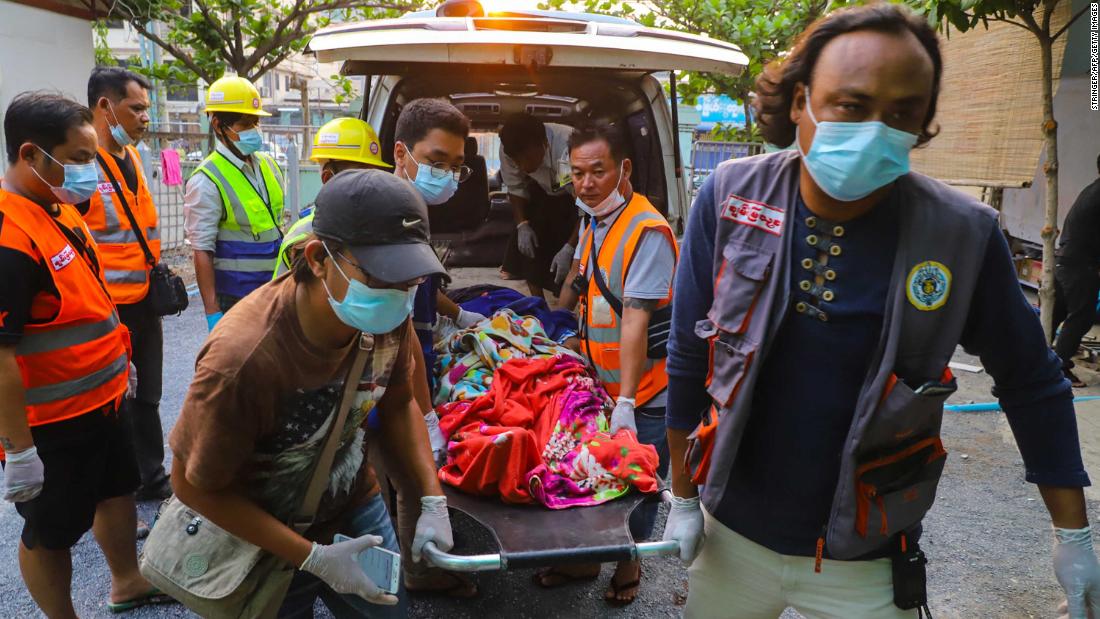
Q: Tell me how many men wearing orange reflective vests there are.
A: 3